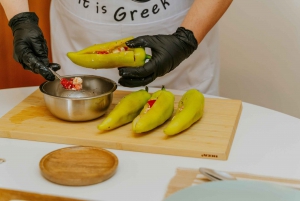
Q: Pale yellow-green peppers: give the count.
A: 4